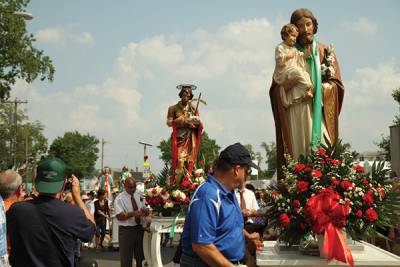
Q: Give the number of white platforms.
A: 2